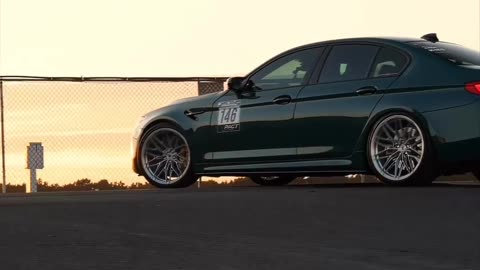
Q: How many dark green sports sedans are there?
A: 1